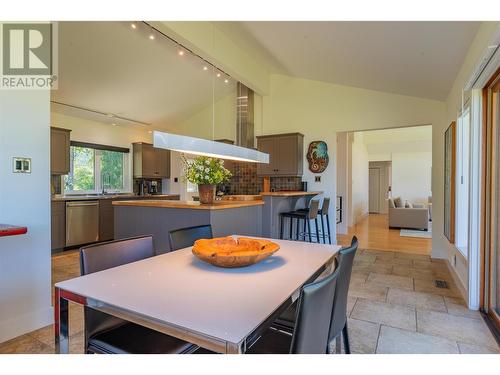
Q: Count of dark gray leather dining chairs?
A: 4